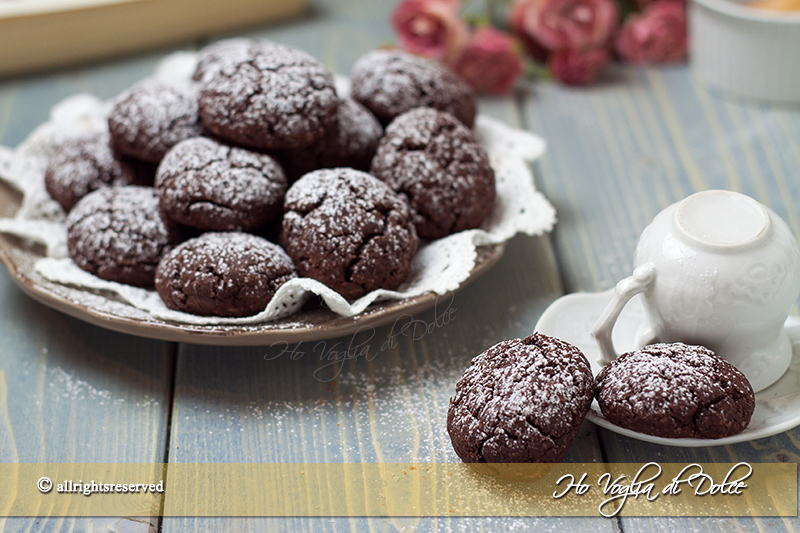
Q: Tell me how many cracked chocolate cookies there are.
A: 13